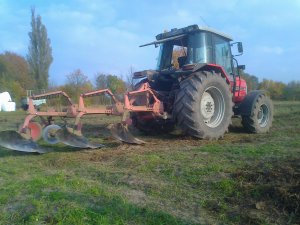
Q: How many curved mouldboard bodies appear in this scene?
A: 3